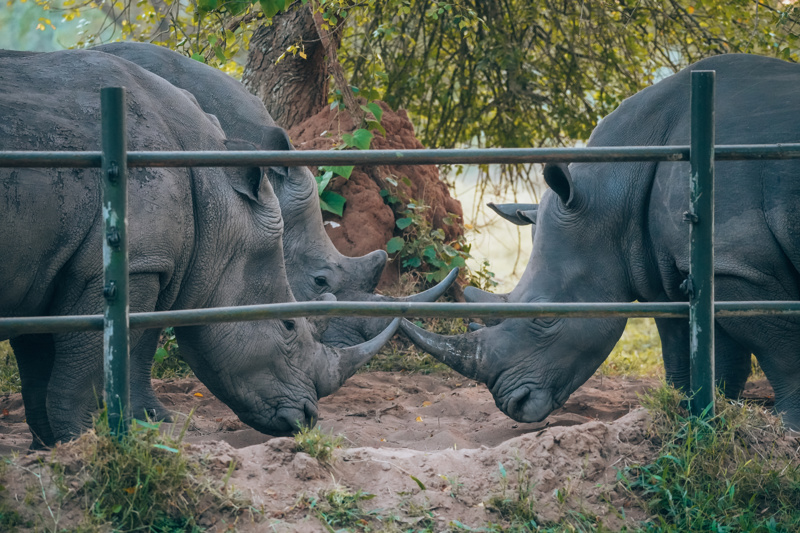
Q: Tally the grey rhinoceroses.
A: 3